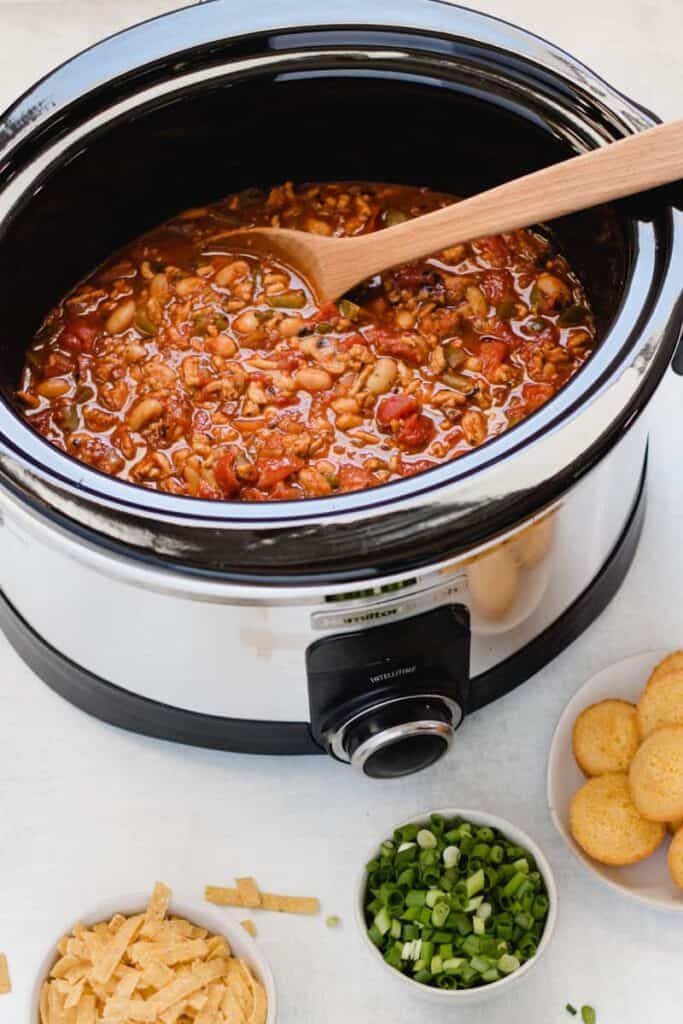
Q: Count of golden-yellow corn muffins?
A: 6